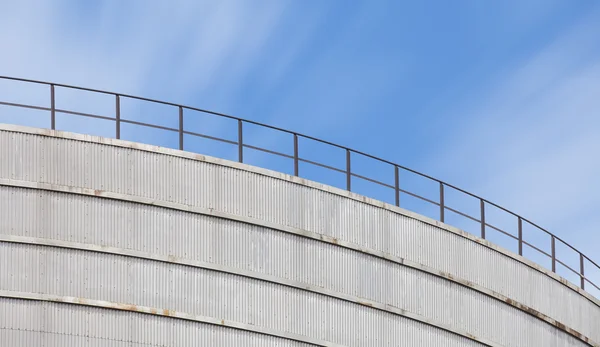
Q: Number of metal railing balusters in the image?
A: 12